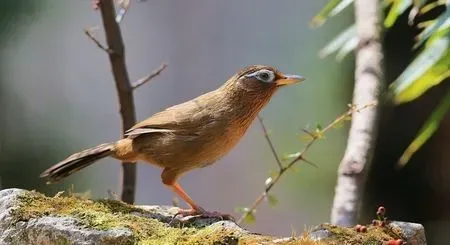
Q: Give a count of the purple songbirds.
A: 0